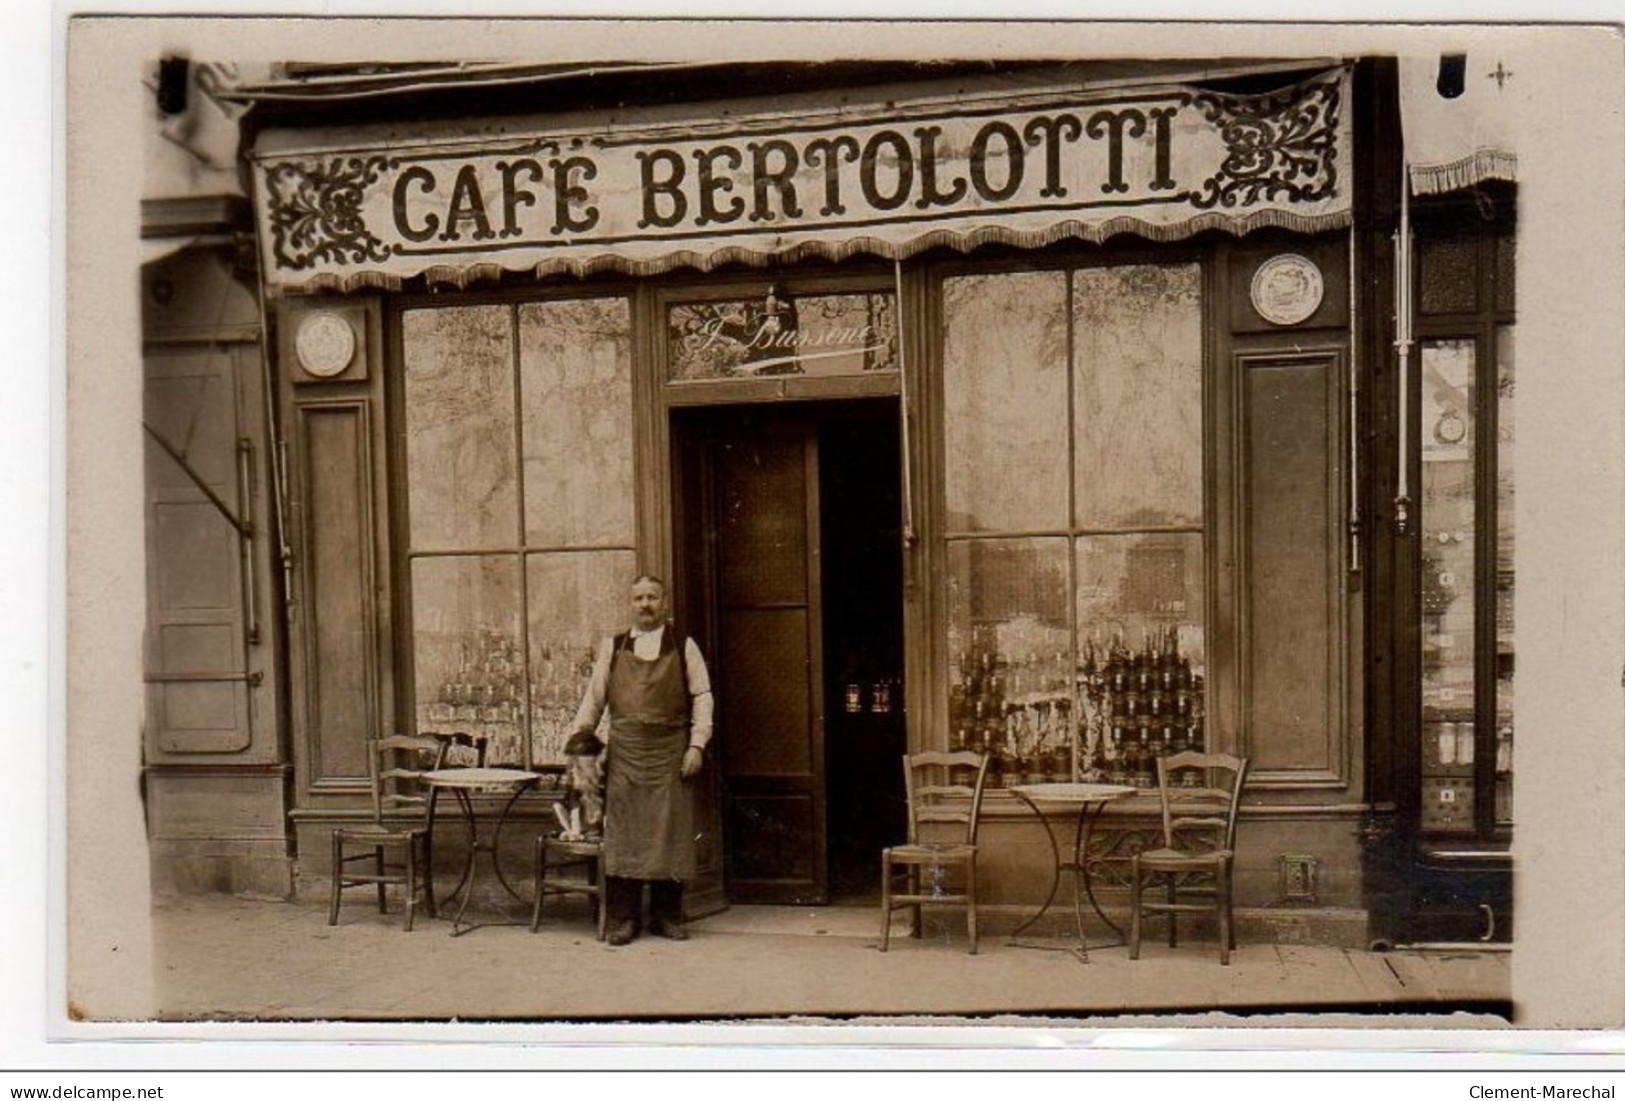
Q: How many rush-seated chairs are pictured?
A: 4